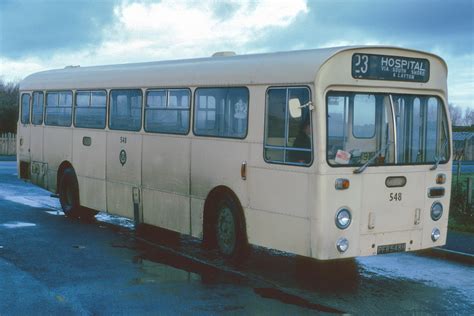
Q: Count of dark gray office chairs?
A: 0